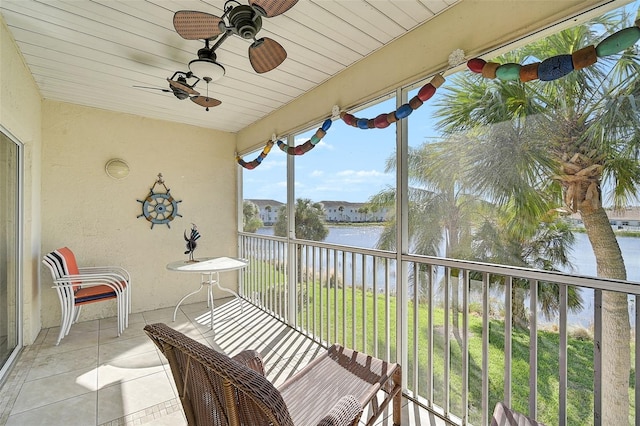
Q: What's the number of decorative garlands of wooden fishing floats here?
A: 4